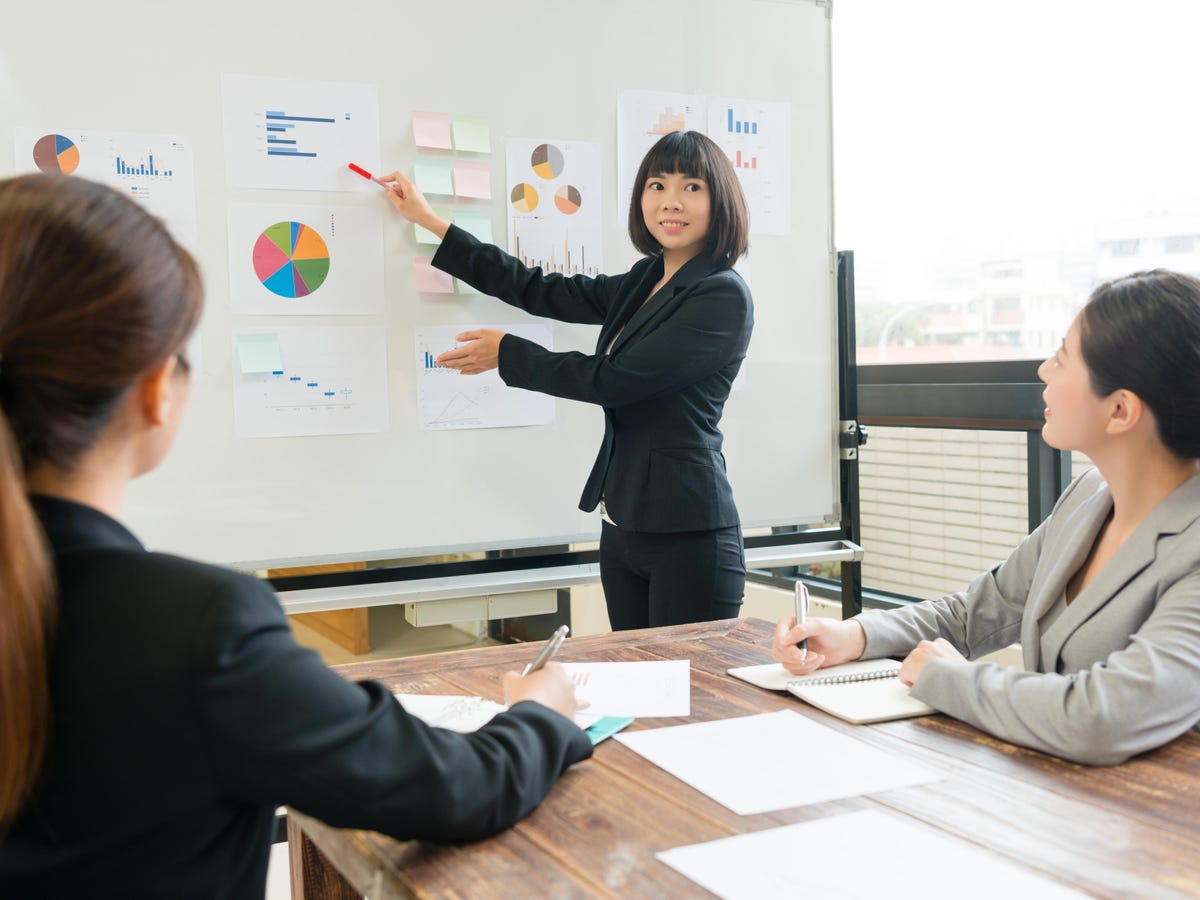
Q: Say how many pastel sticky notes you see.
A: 9